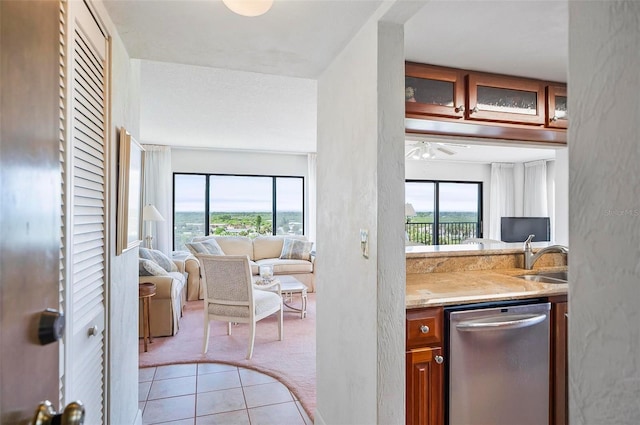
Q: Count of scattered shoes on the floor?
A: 0